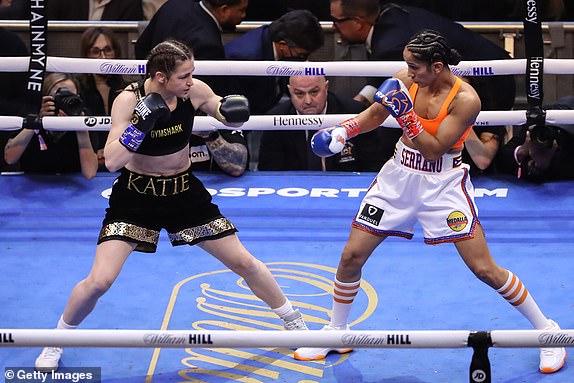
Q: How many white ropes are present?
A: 3